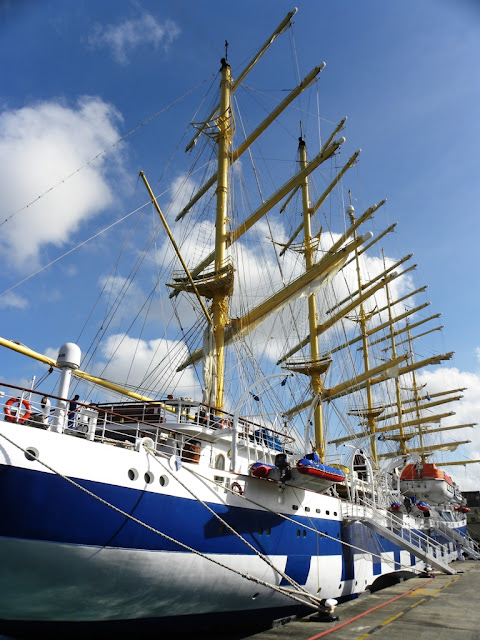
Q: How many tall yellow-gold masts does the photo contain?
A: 5